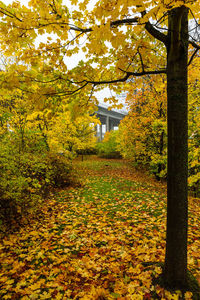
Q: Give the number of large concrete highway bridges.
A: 1